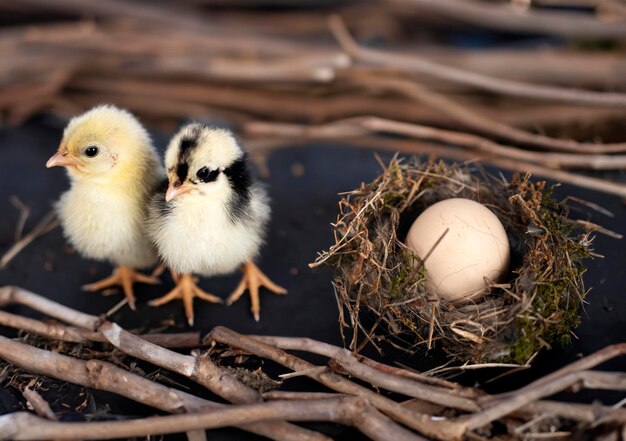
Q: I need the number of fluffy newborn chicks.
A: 2